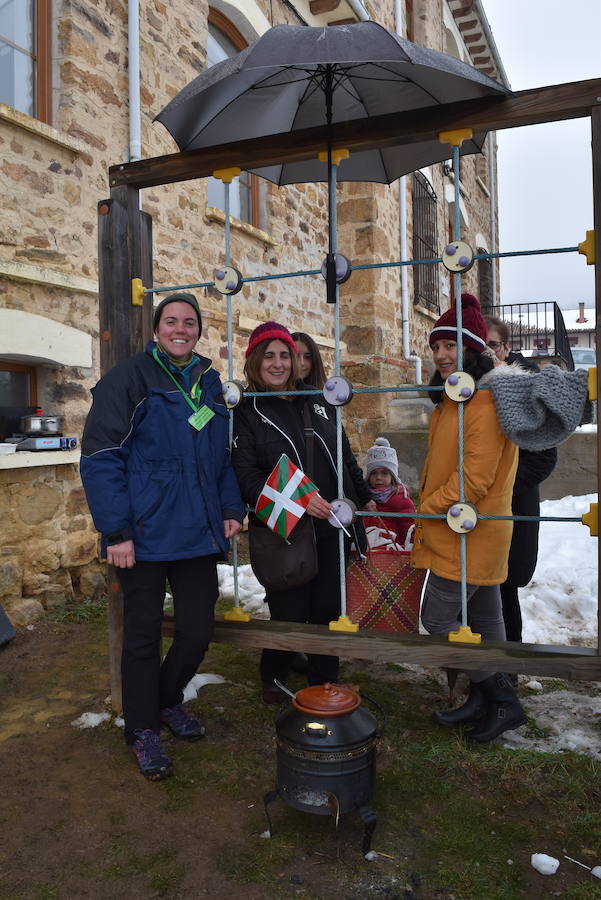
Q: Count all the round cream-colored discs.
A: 5